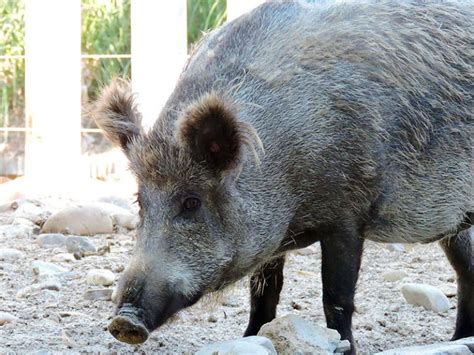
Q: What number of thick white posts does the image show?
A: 3